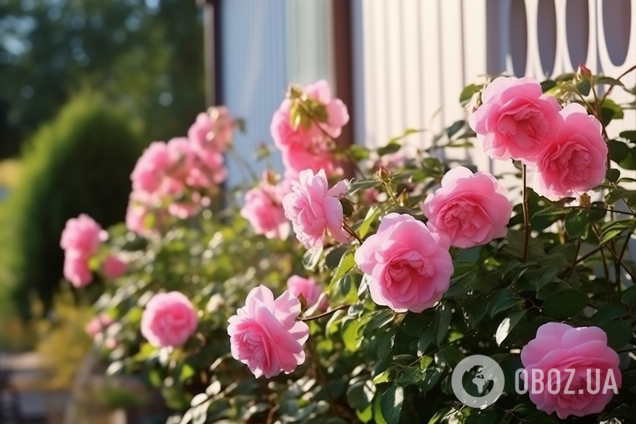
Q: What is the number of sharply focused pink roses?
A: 7